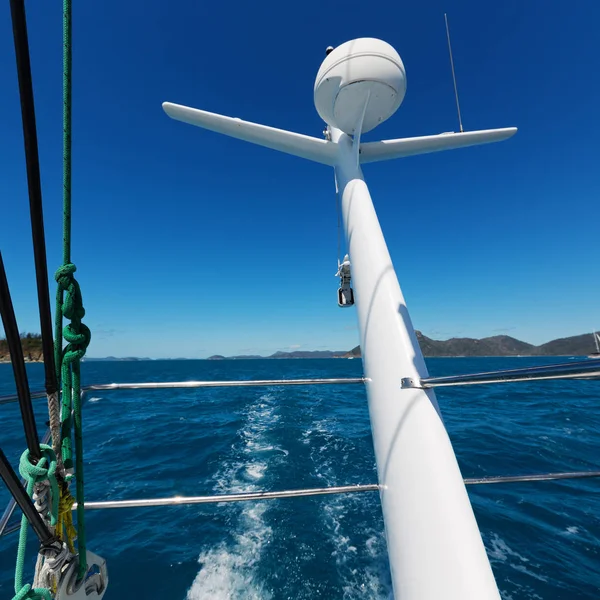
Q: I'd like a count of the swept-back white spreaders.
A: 2